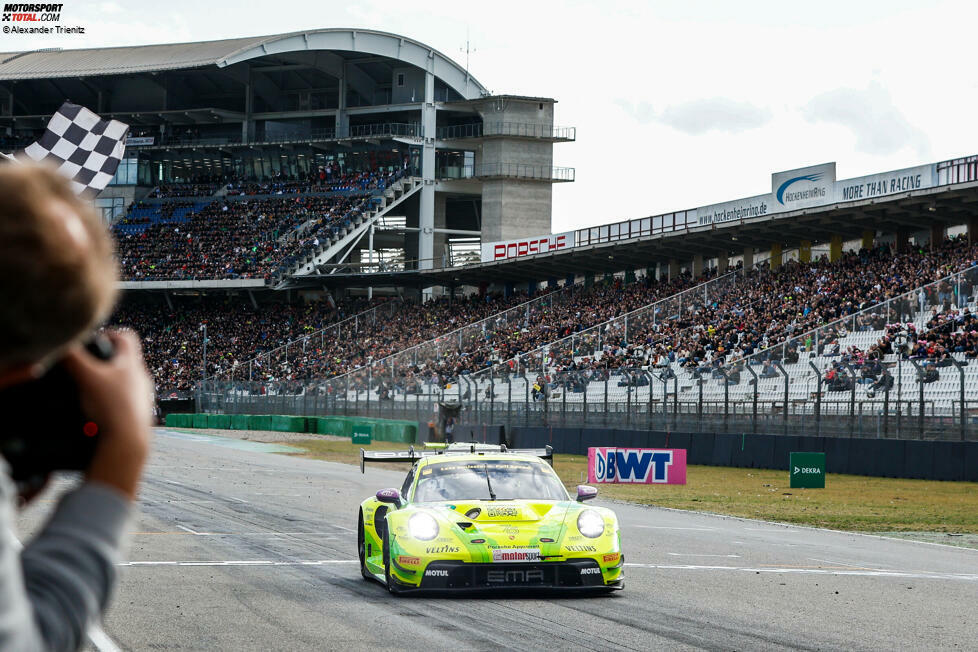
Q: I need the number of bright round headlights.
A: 2